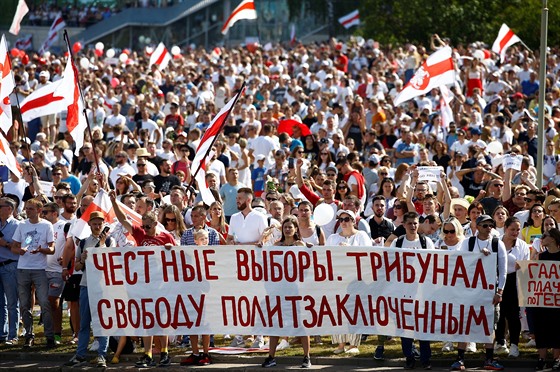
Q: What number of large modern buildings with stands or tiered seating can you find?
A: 1